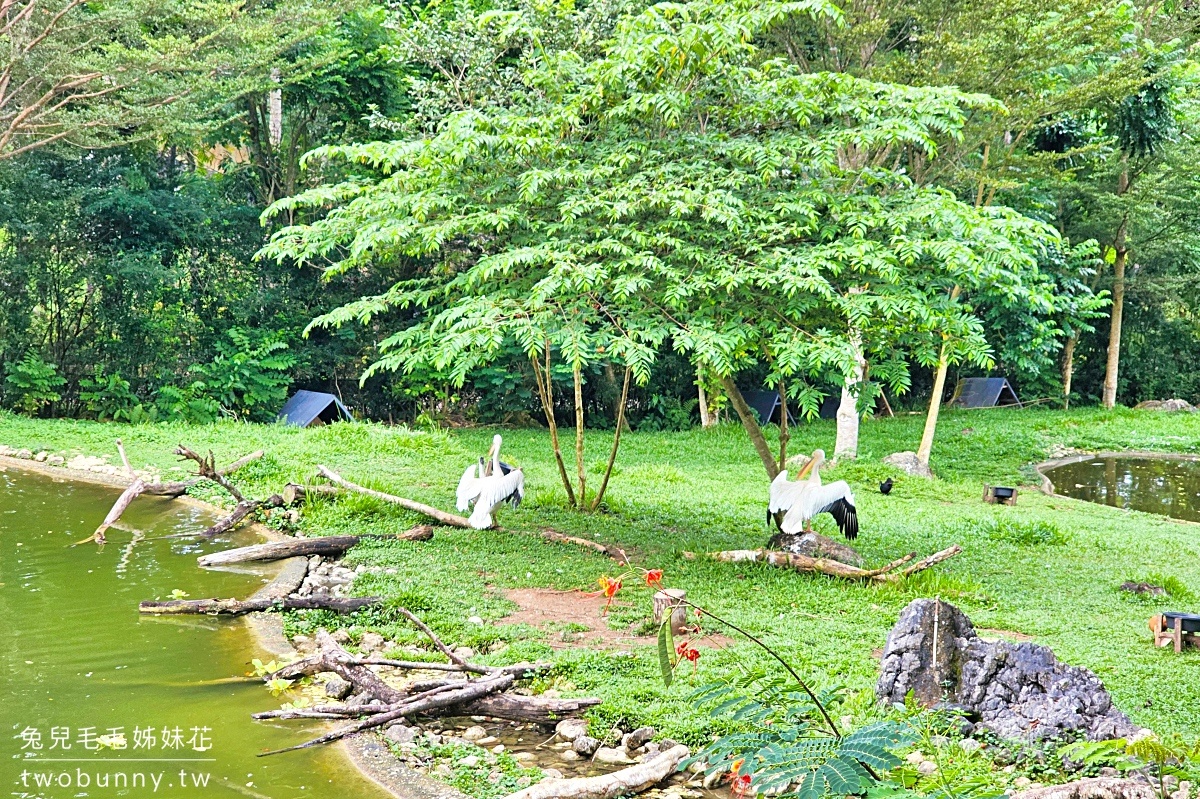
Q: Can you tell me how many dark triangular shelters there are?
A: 4